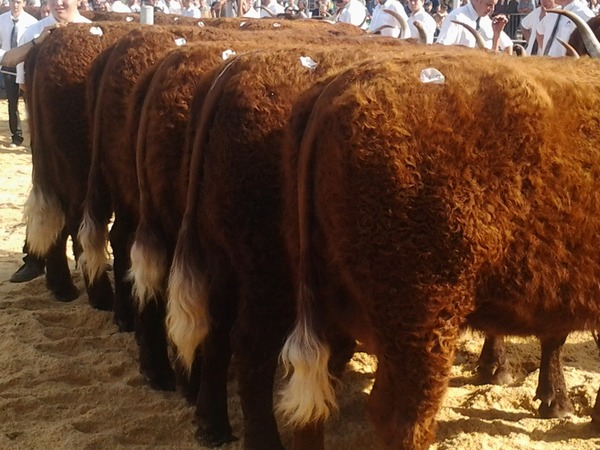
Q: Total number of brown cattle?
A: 5